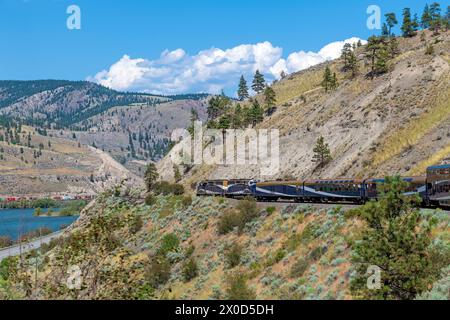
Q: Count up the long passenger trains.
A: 1